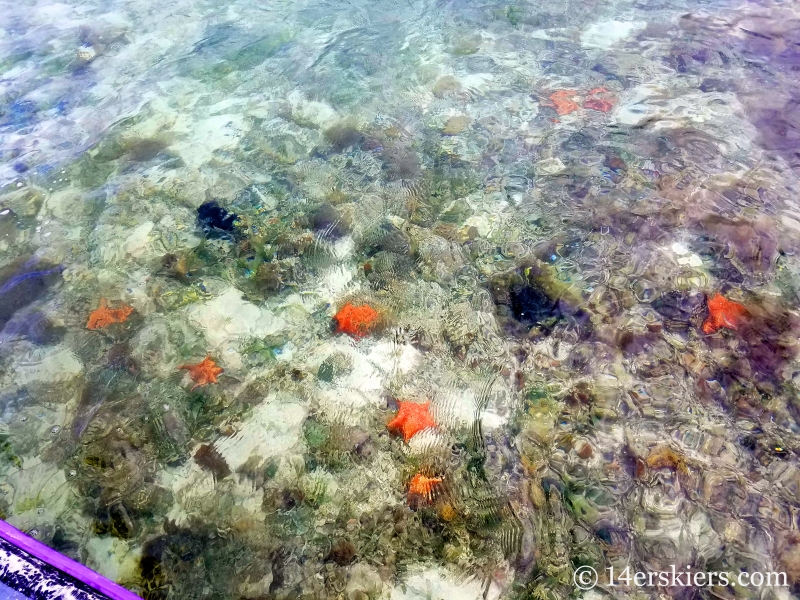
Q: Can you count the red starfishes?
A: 8